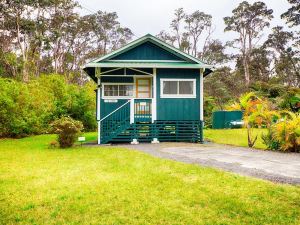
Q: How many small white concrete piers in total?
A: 2